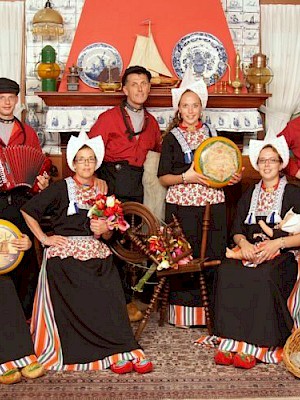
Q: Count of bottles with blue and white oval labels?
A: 0